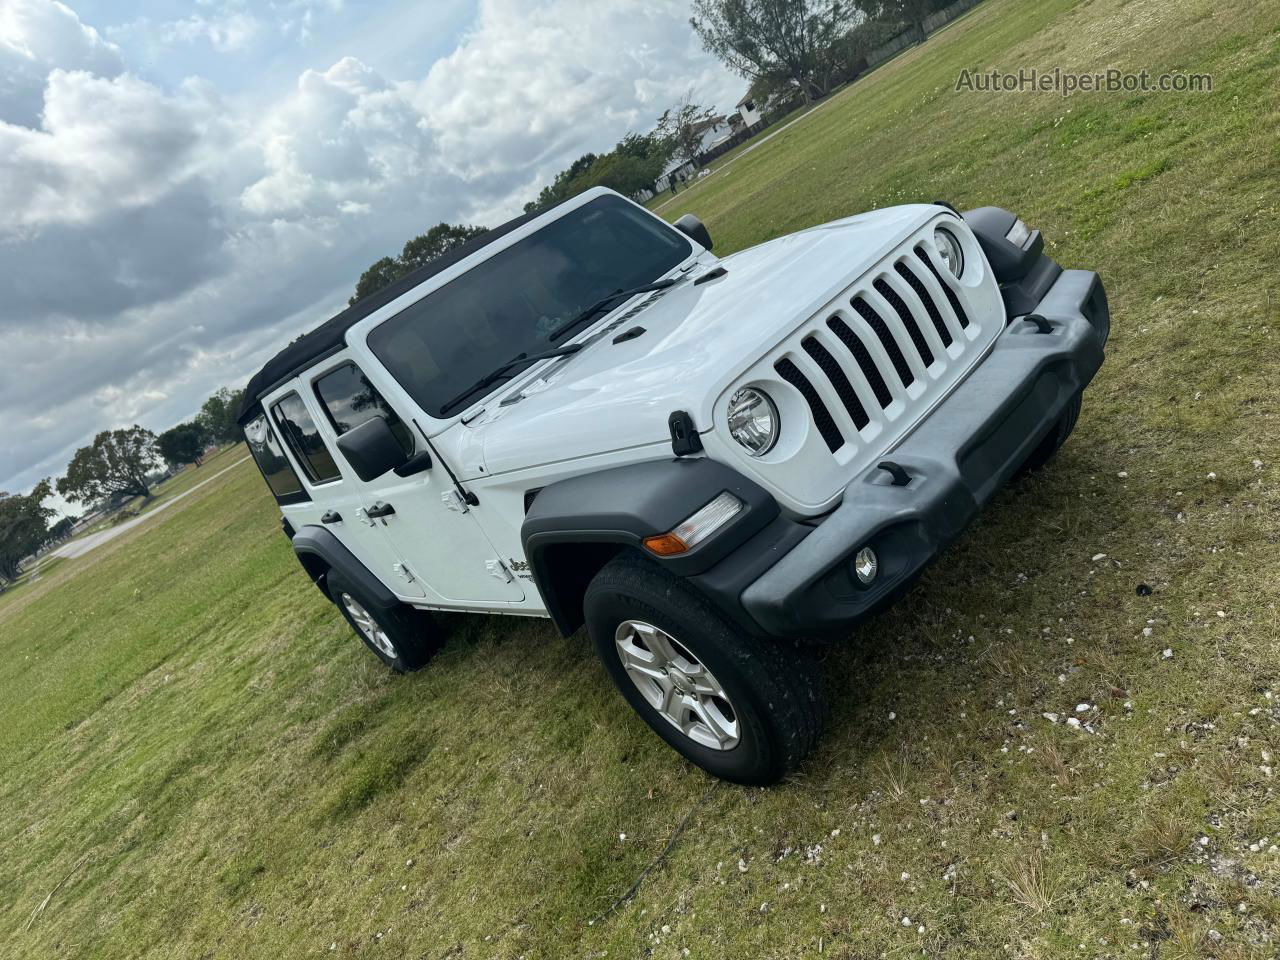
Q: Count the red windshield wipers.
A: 0